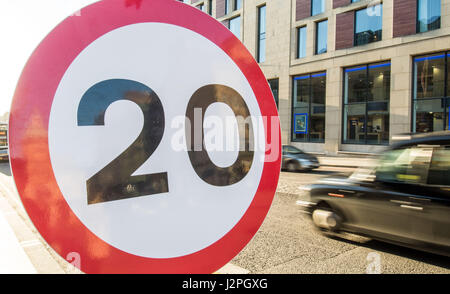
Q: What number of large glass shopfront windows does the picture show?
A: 3